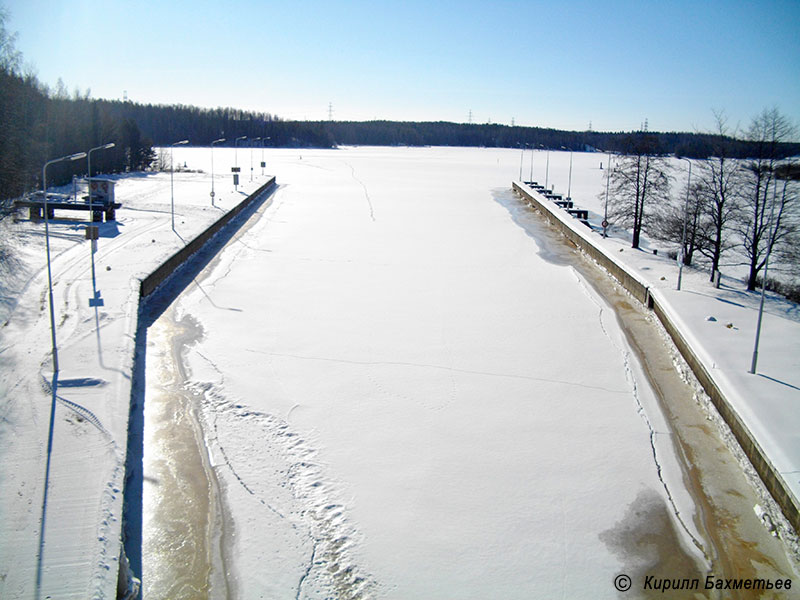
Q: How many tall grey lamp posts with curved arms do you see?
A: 14